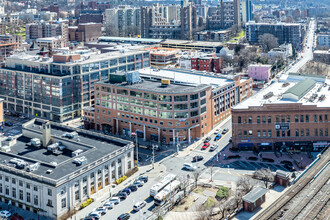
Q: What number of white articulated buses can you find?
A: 2